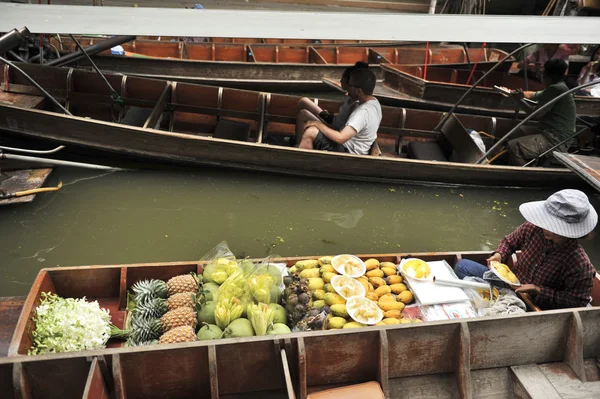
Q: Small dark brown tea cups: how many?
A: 0